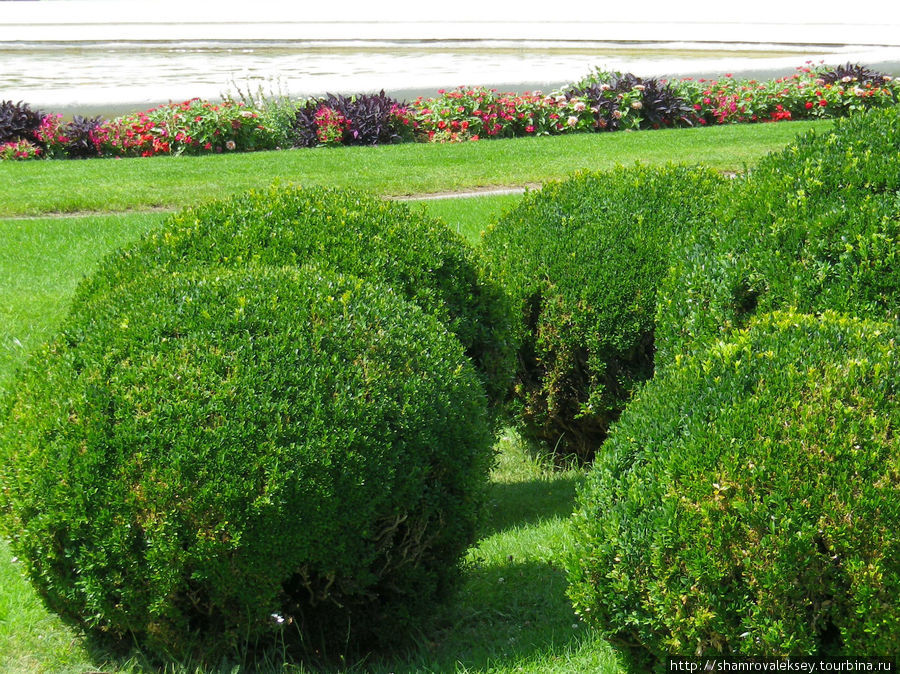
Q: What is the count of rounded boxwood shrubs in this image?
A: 5